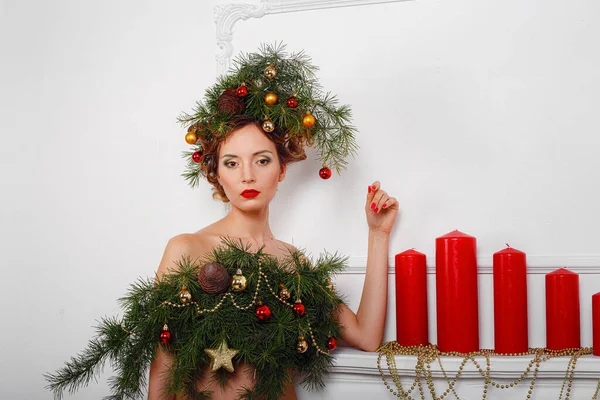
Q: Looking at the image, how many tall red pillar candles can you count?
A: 5